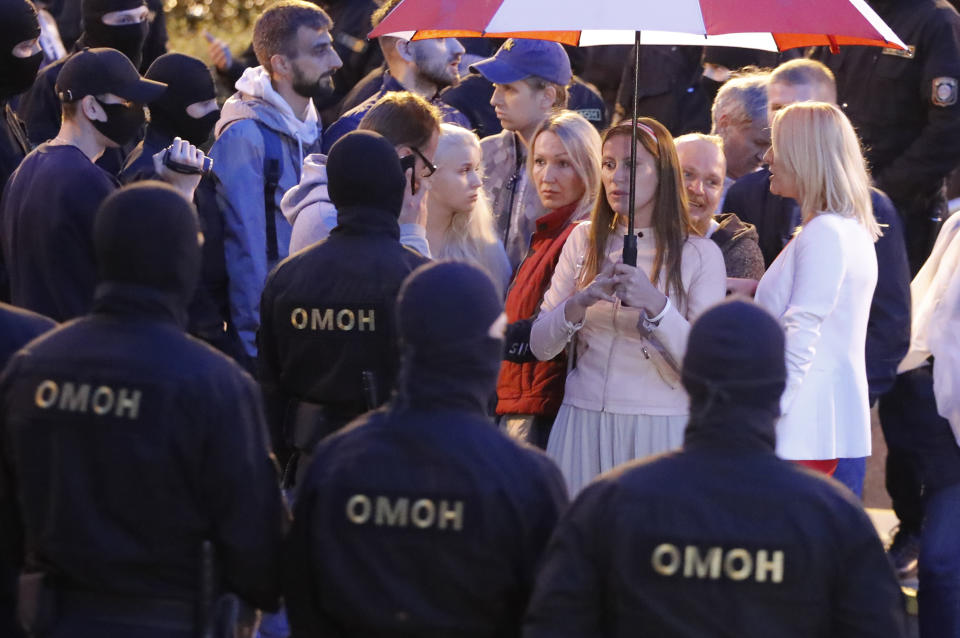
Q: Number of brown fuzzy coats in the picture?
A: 1